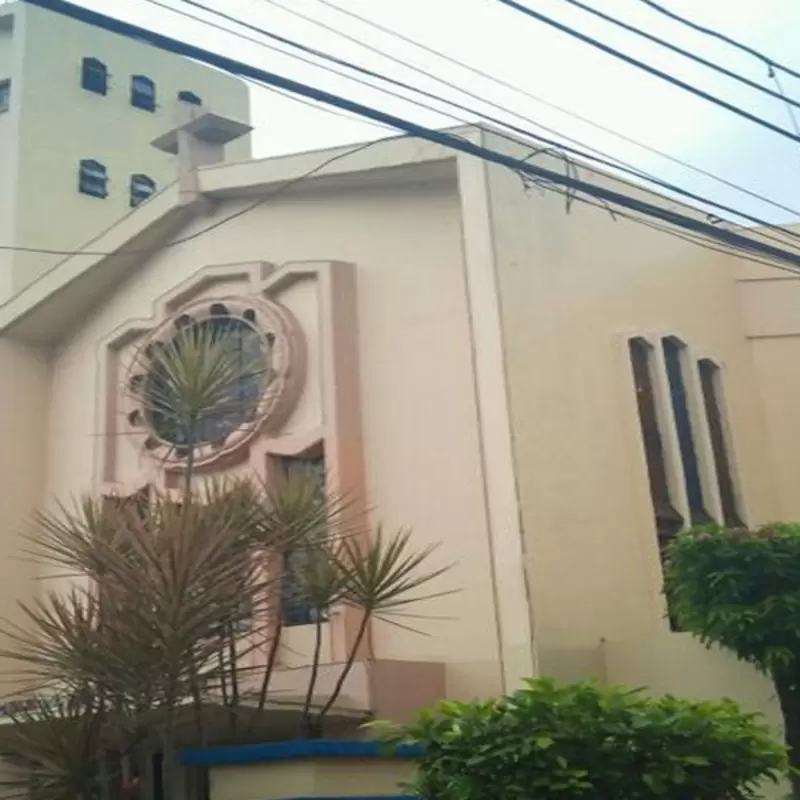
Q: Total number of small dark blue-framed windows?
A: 5